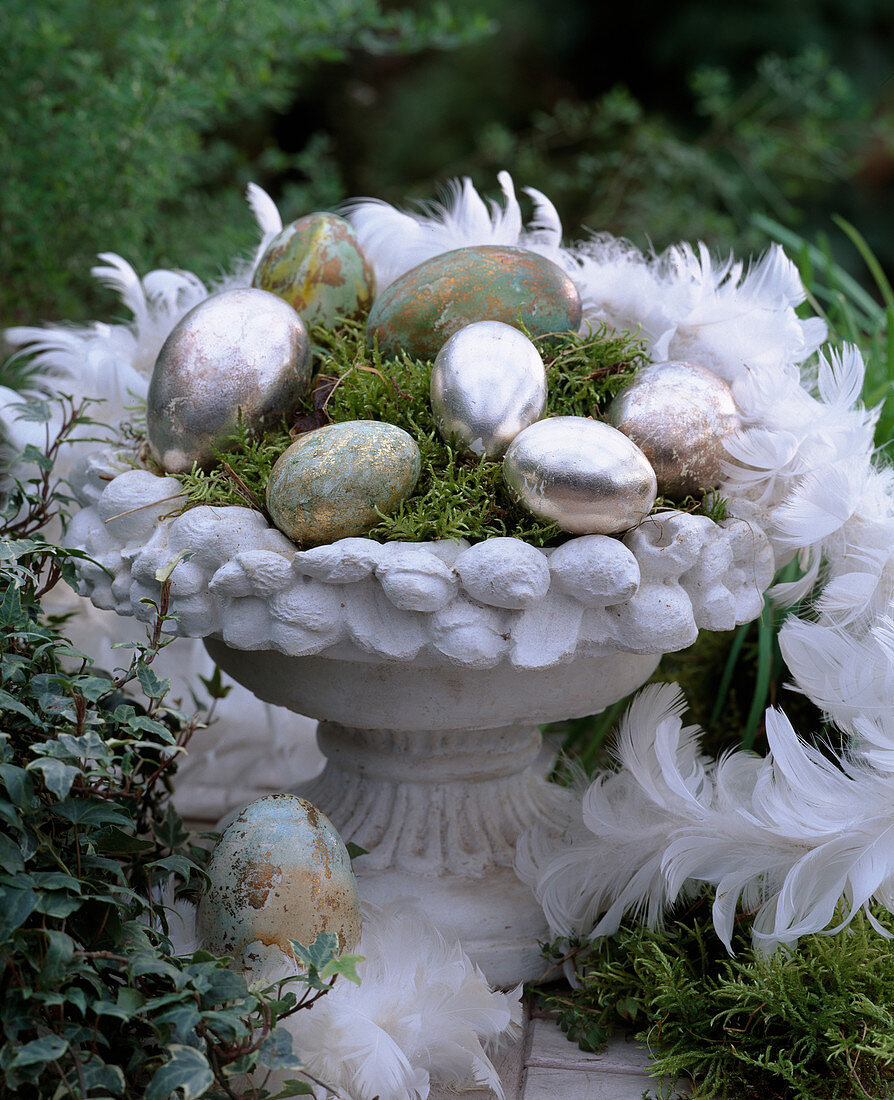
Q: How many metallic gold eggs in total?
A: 0